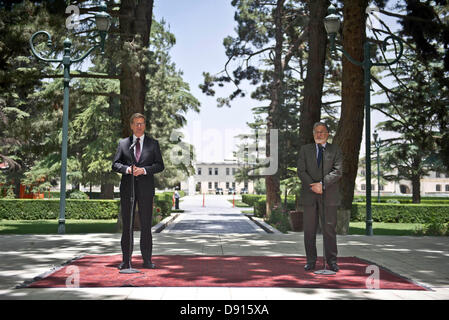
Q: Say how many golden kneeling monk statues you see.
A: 0